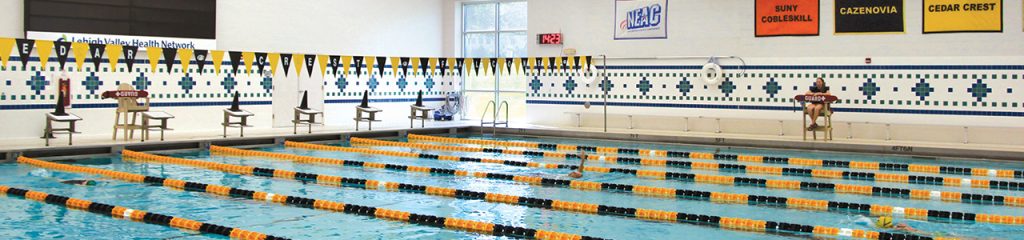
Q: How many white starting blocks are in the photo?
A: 6